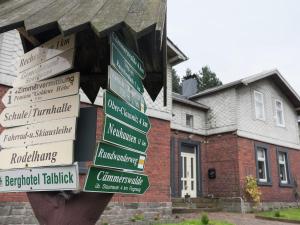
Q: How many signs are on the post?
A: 14